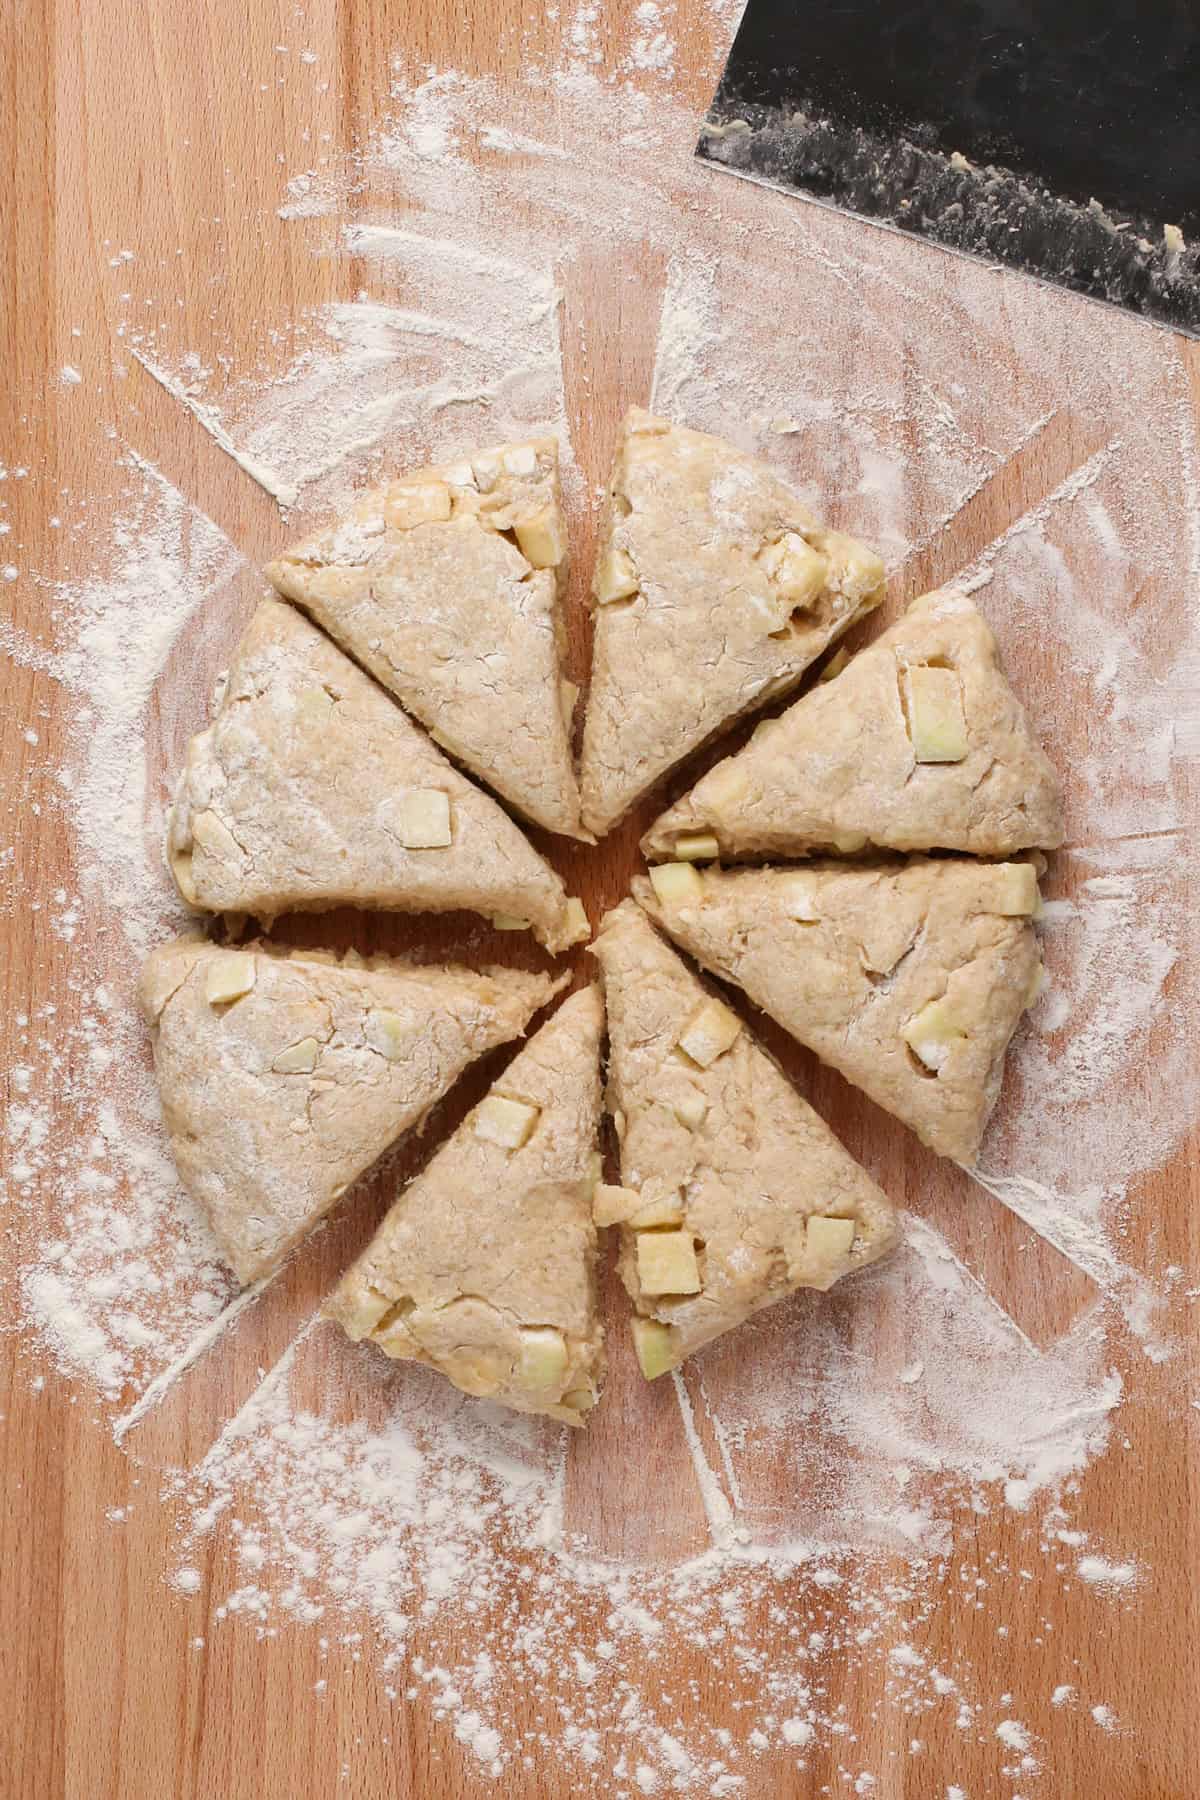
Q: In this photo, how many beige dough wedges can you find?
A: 8